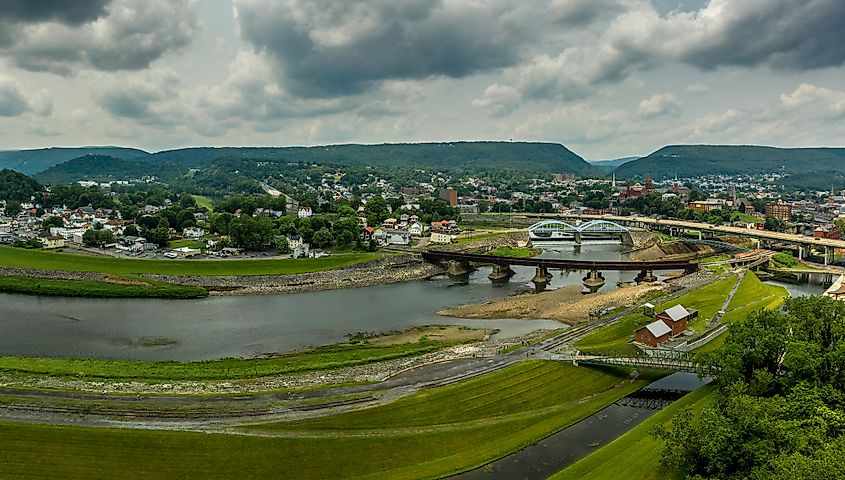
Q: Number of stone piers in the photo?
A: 5